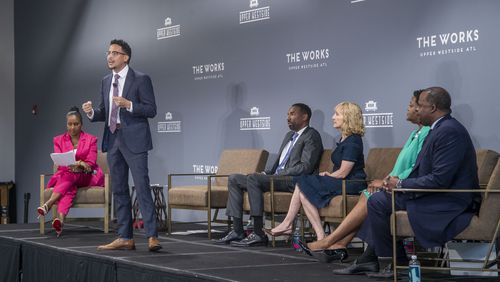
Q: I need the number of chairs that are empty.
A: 1